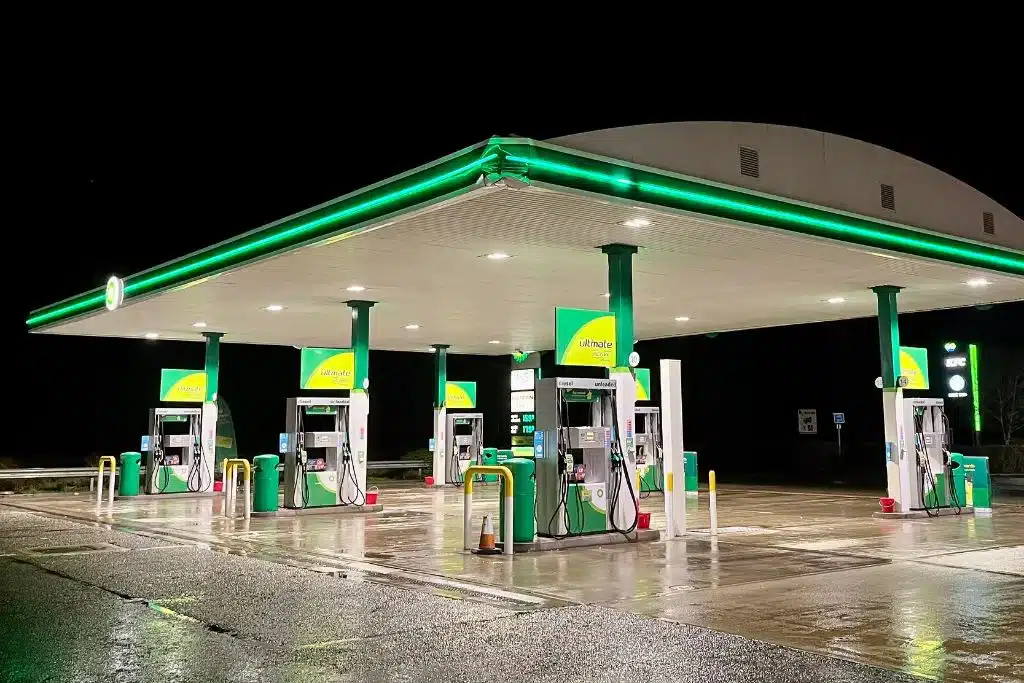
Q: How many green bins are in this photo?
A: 5